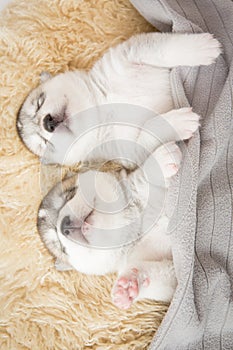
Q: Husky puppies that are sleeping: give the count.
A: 2